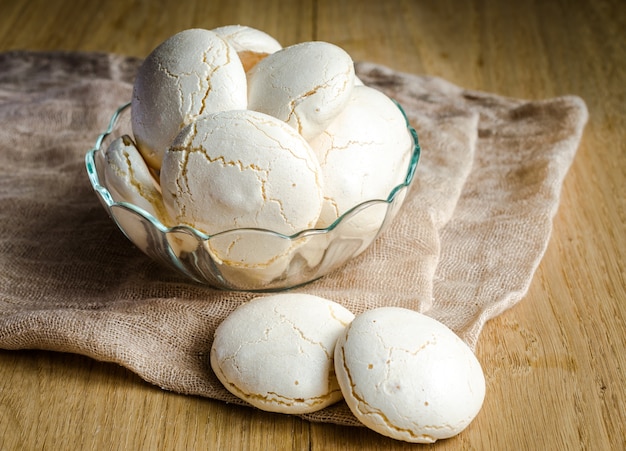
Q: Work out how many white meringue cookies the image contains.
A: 8